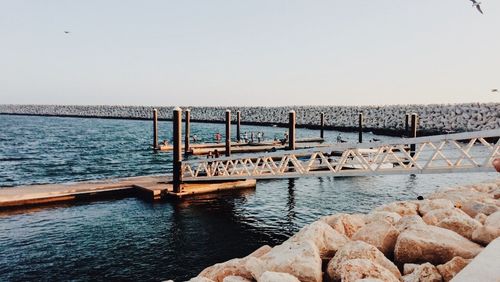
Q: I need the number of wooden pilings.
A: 10